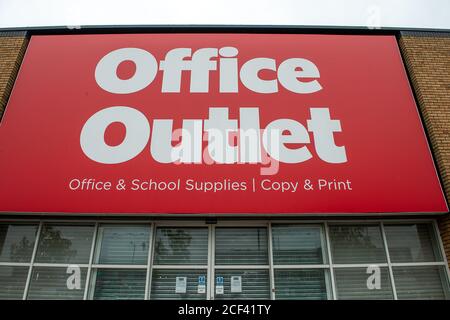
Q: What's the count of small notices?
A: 4